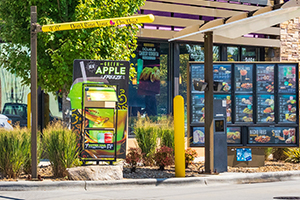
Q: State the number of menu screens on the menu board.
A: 12